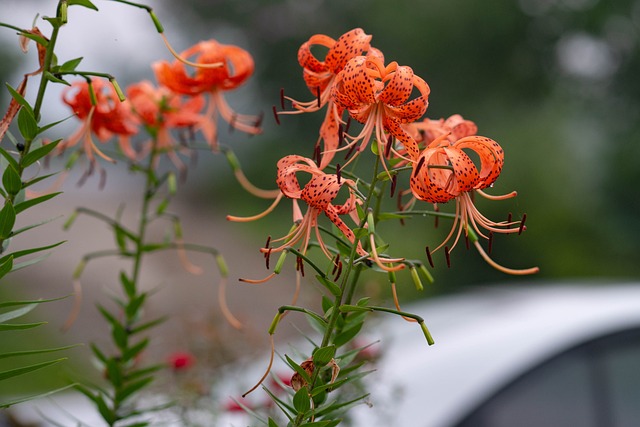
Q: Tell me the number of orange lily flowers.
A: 8